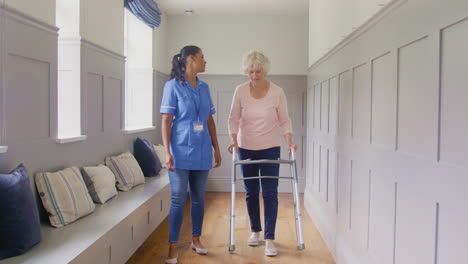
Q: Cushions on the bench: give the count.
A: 6